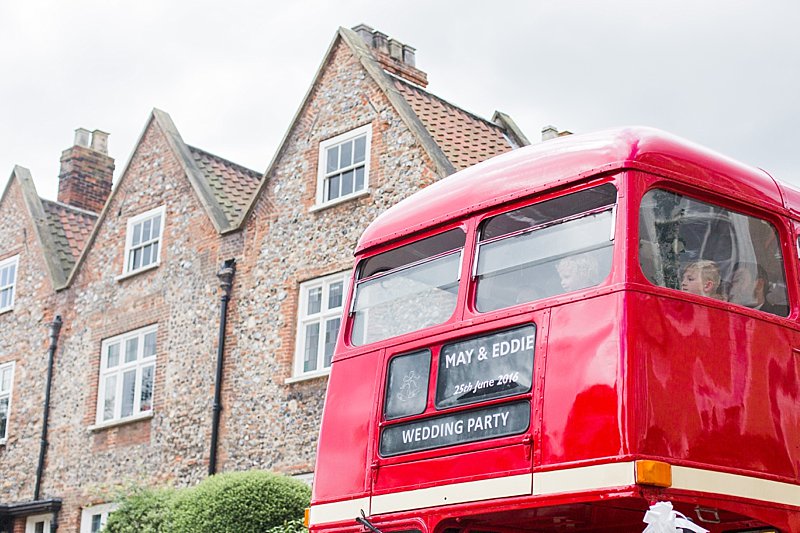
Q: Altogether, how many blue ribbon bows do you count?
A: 0